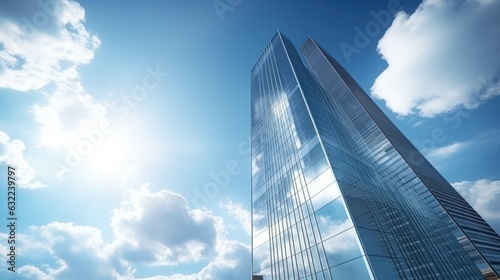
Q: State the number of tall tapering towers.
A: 2